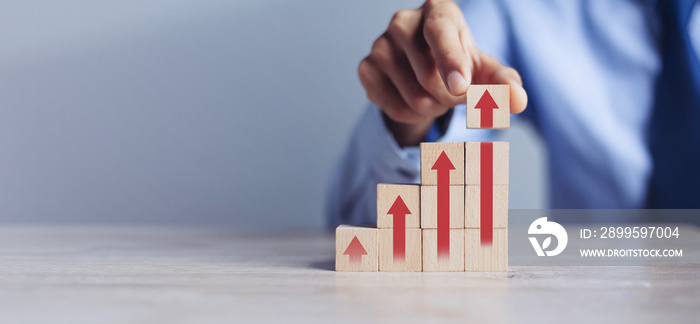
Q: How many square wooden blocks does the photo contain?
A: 10